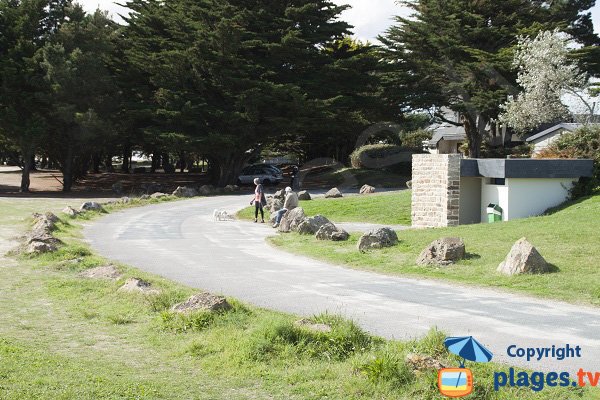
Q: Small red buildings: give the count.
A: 0